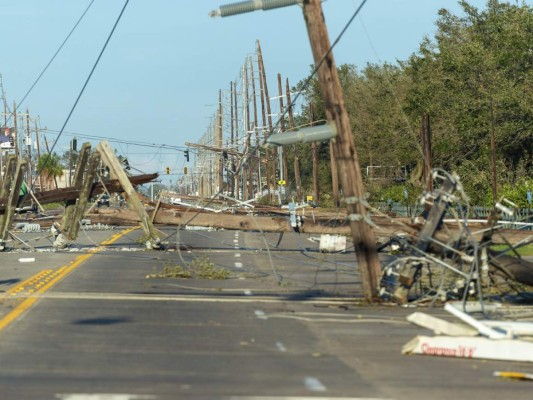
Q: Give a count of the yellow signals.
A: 2